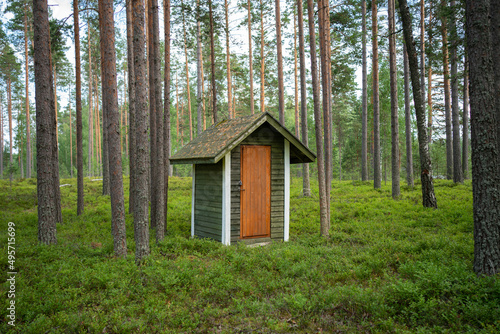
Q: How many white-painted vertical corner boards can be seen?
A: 3